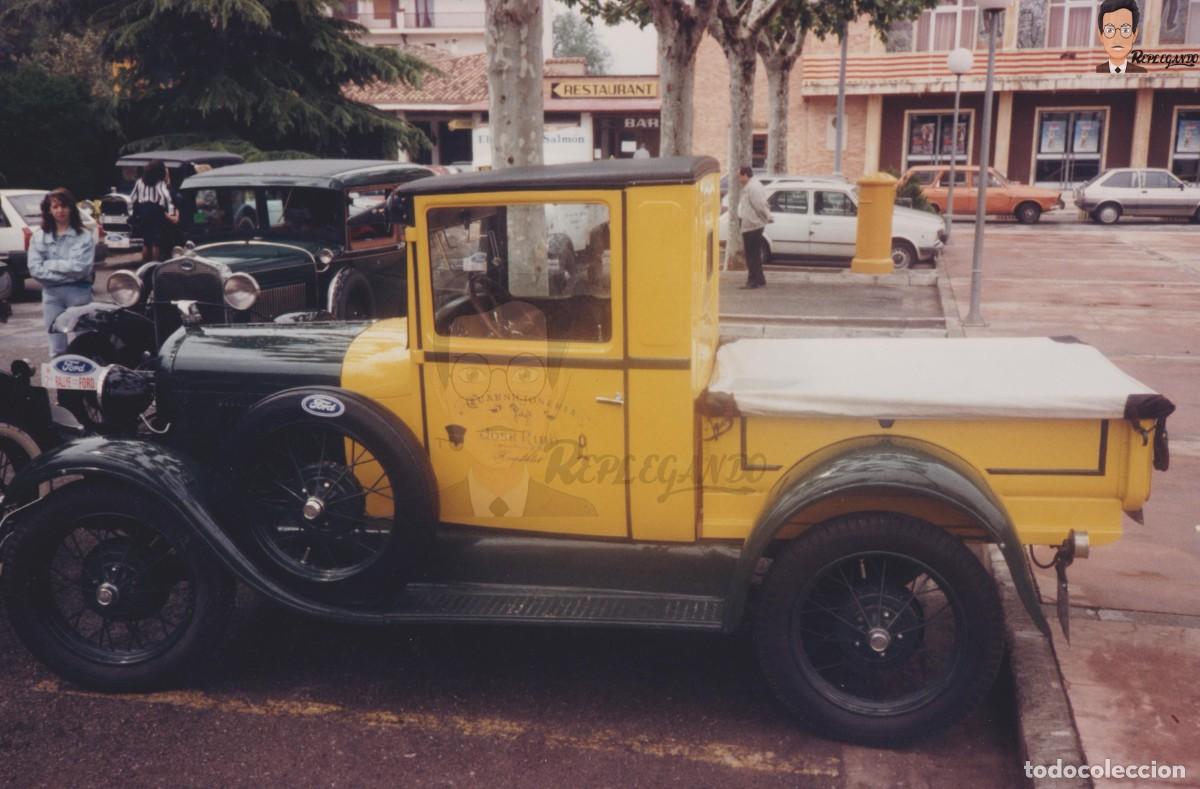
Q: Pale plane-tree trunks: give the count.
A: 4